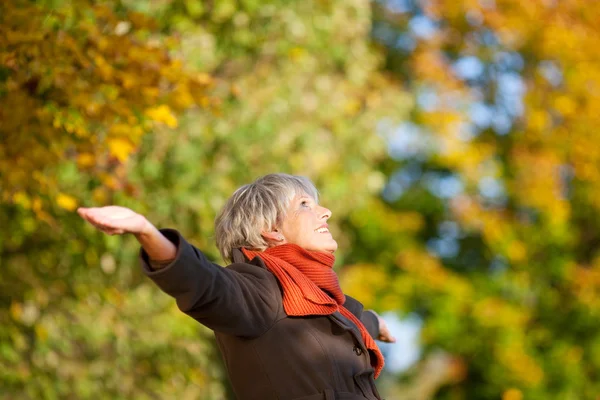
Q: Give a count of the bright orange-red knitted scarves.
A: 1